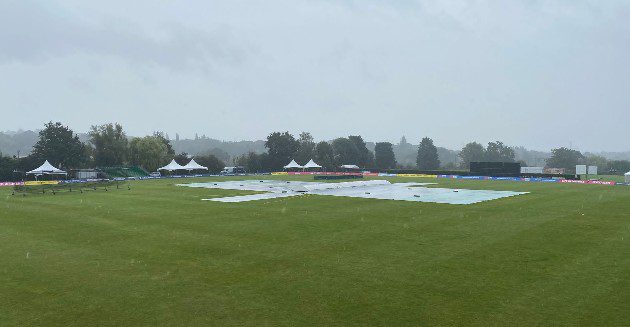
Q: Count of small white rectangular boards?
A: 2